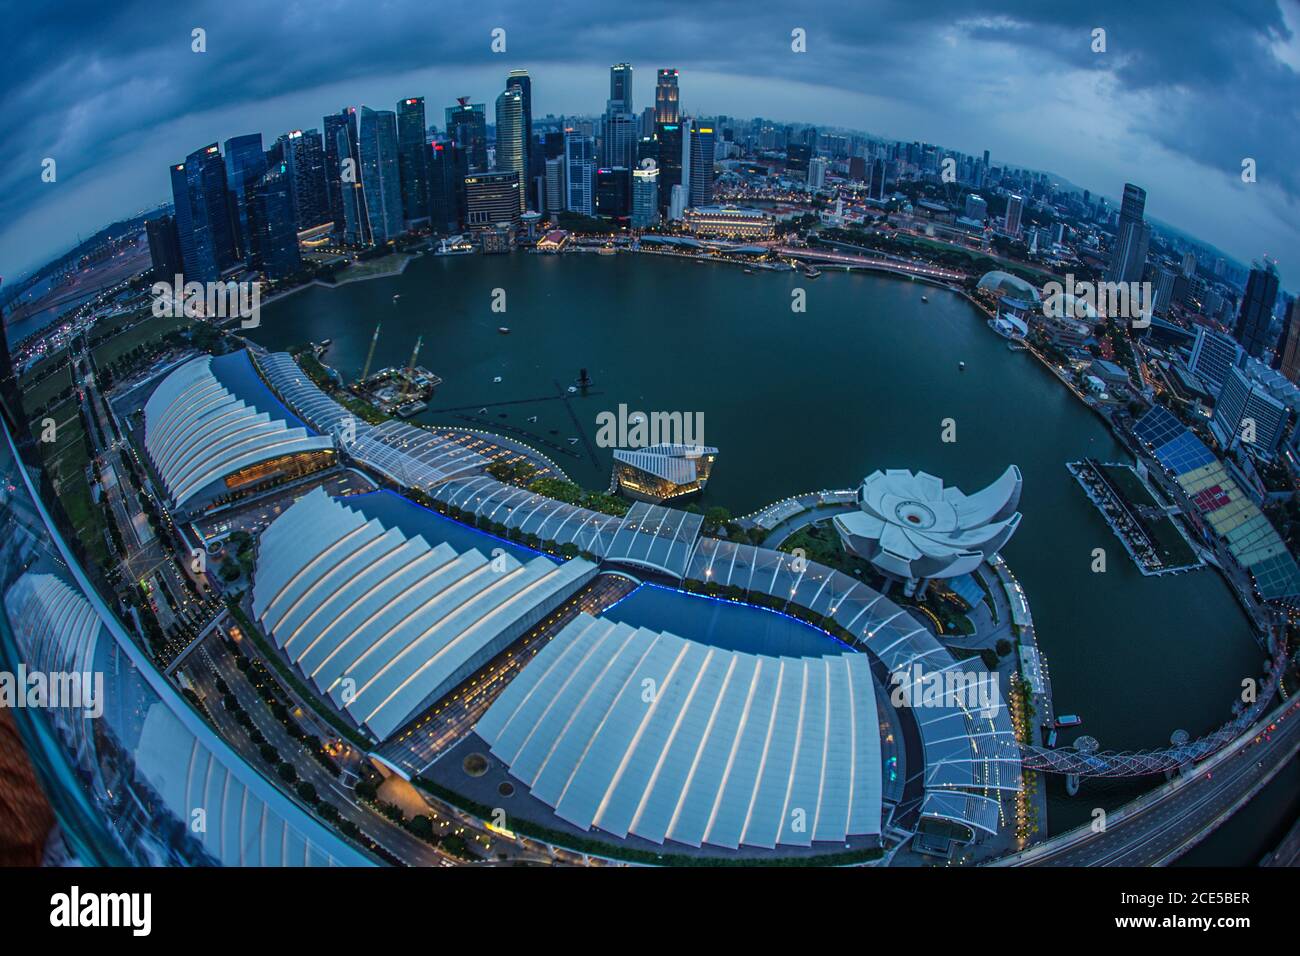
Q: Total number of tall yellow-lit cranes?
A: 2